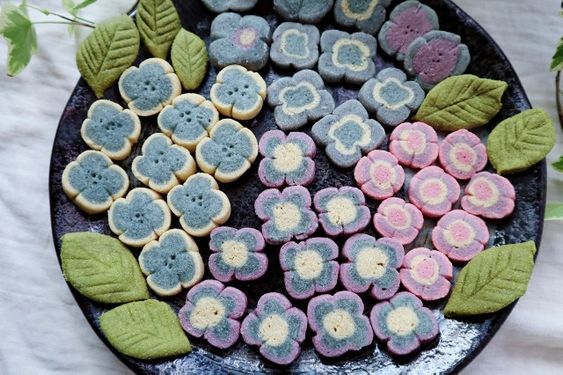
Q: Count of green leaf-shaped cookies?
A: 8